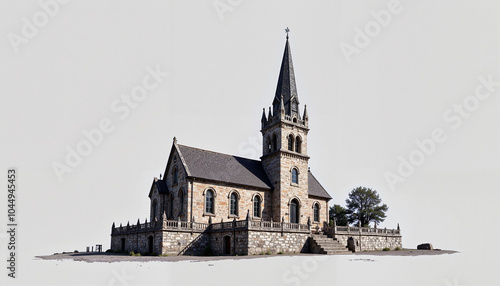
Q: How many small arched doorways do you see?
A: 3